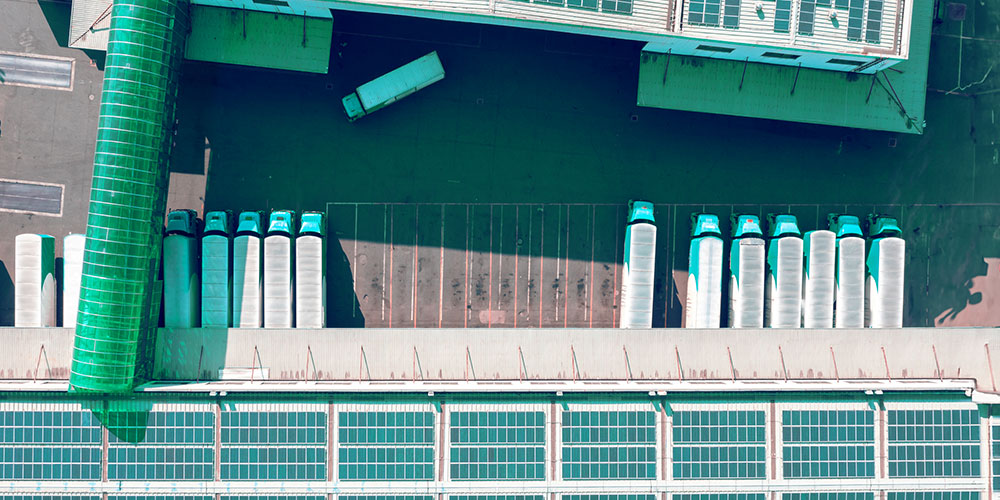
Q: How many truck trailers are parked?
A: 14